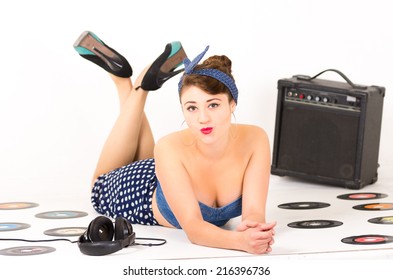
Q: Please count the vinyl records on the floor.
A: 11